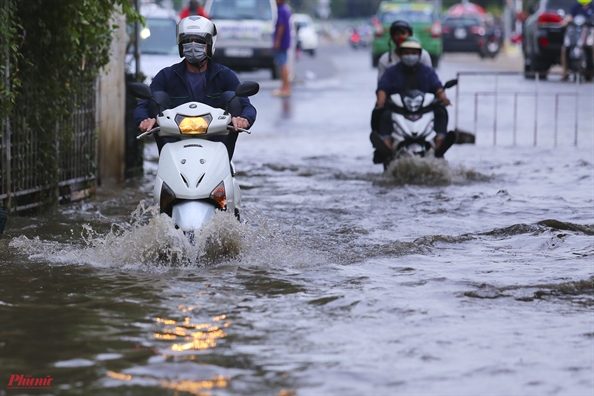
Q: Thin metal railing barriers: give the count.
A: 1